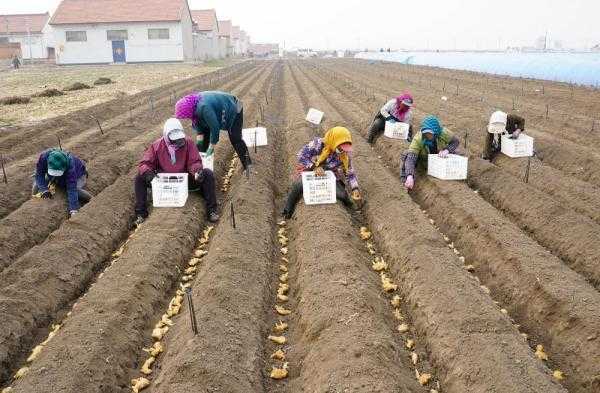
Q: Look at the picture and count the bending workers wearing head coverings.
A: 7